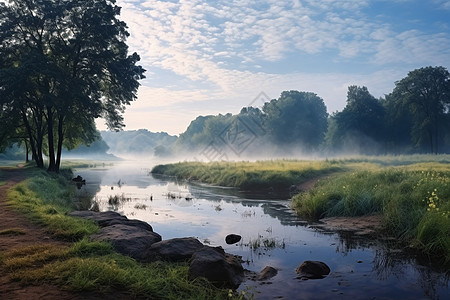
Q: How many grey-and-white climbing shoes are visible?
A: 0